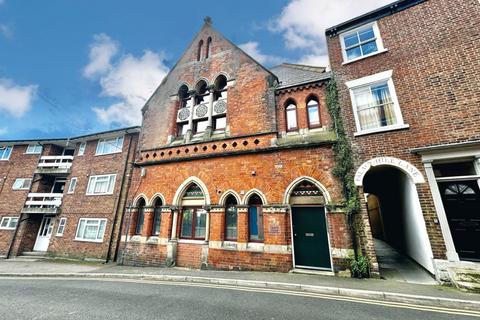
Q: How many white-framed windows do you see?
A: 12